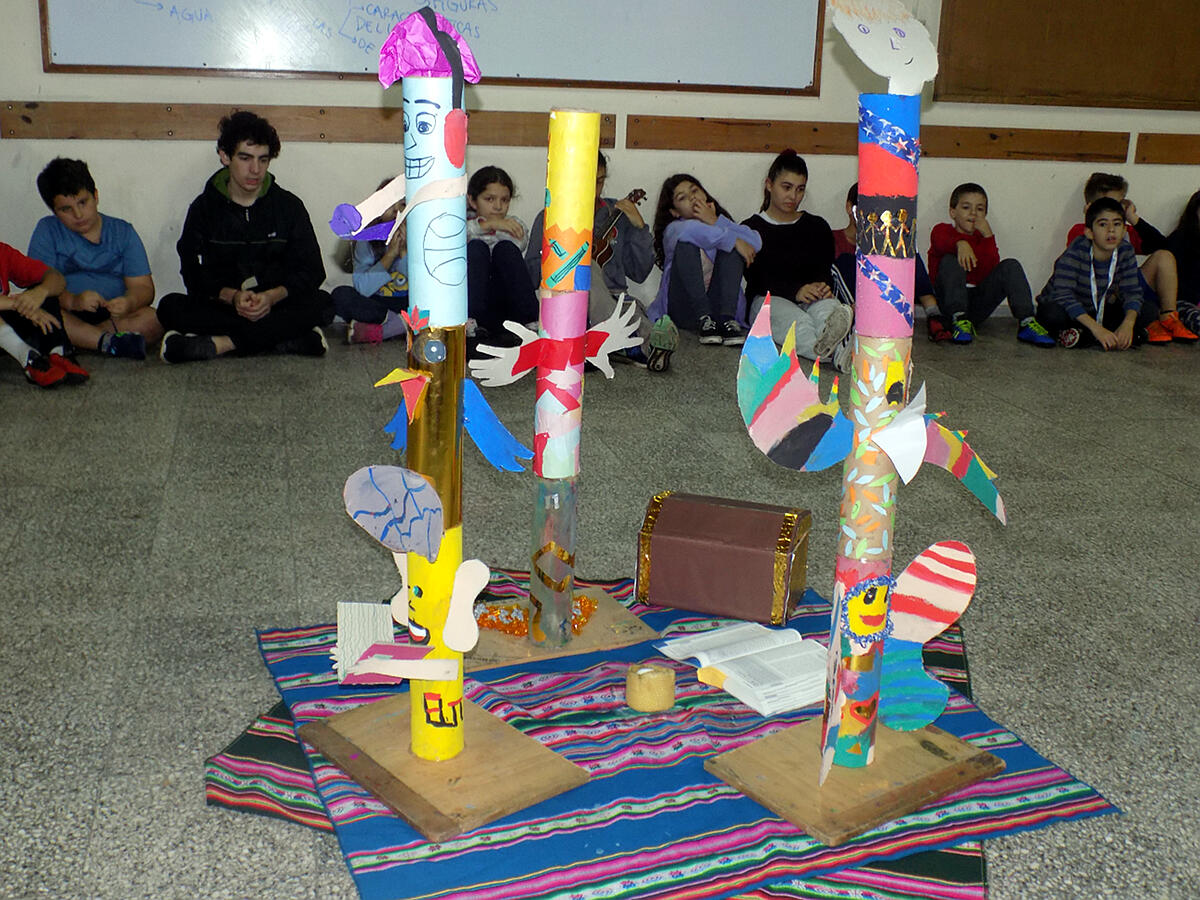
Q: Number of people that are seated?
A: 13